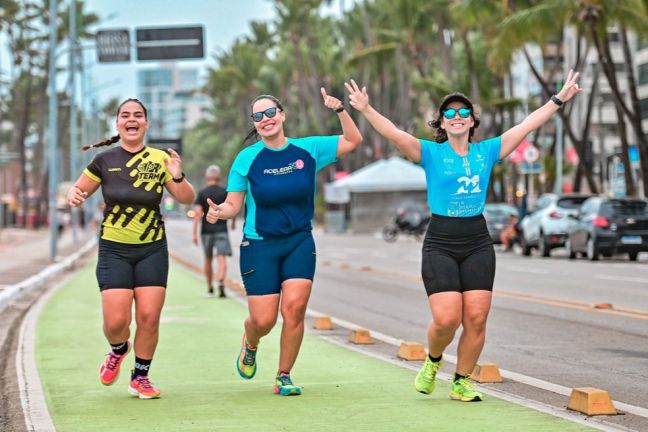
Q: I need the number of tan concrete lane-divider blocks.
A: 5